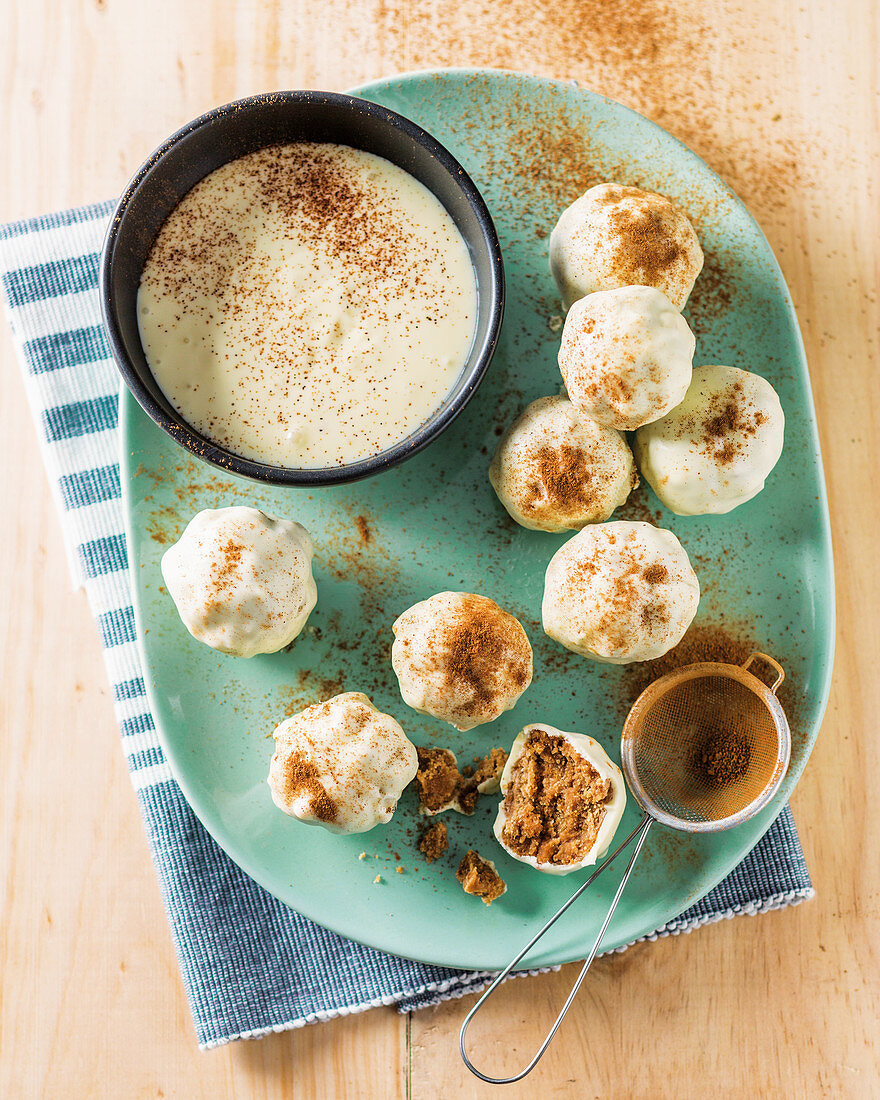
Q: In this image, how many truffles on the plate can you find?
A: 9